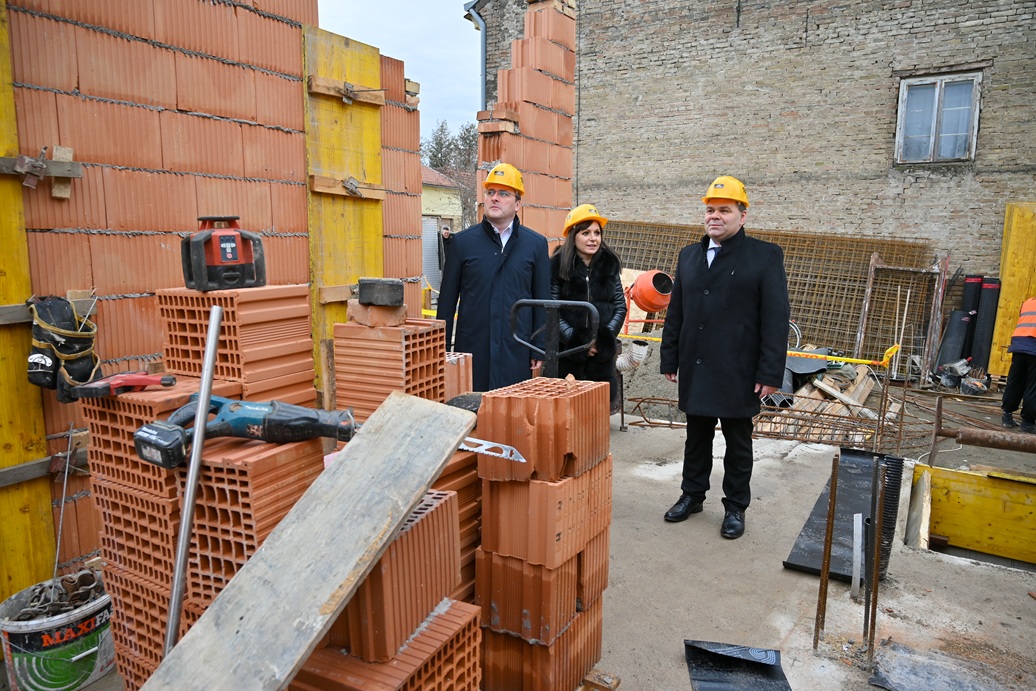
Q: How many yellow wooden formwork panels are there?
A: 4